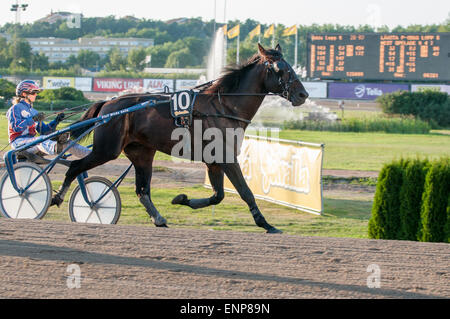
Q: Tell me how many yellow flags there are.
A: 5